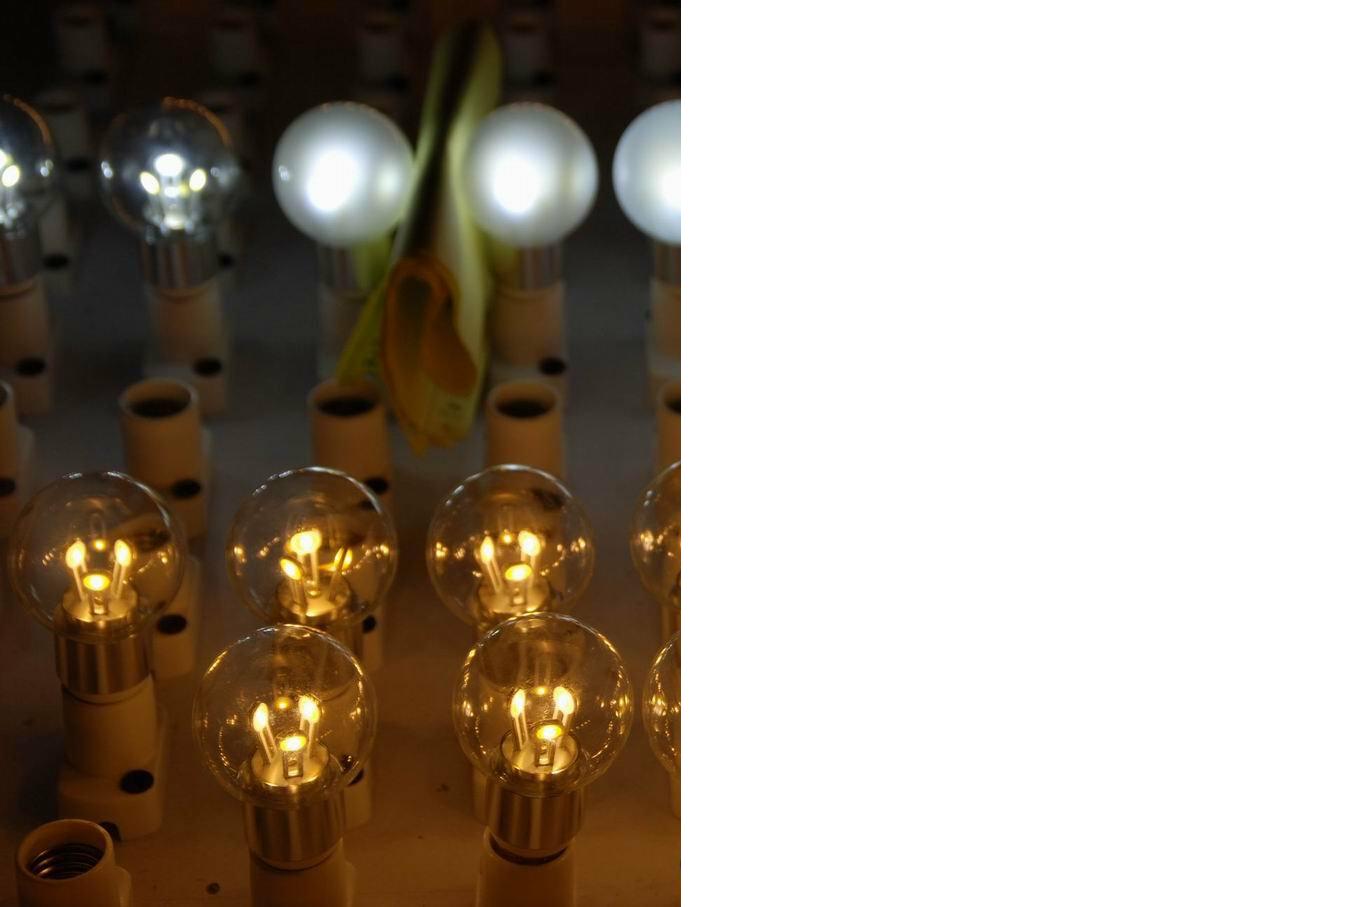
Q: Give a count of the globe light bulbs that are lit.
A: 12